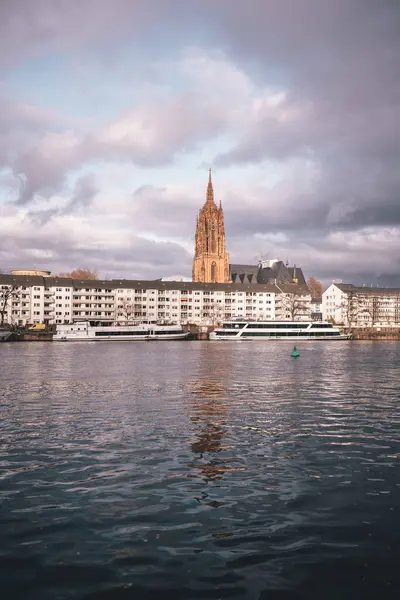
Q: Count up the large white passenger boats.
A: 2